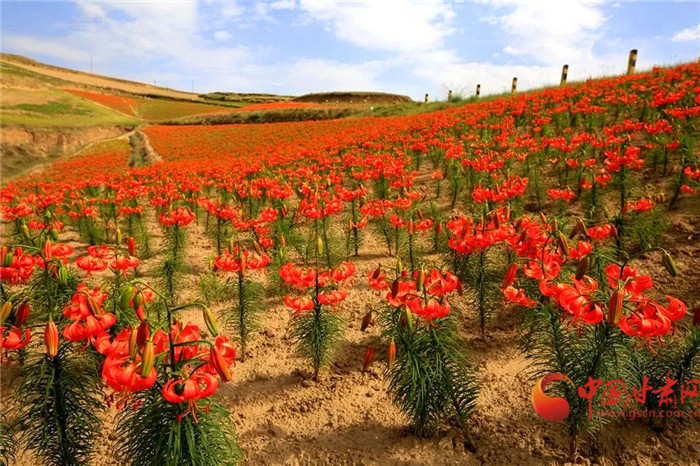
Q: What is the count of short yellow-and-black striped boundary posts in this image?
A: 6